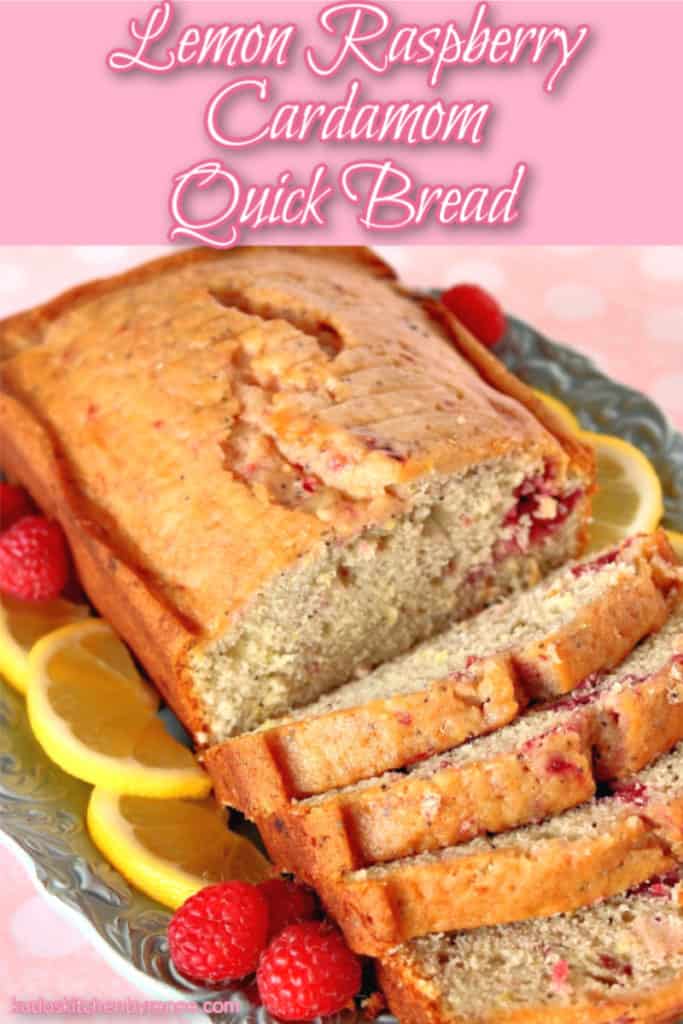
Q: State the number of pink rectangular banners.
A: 1